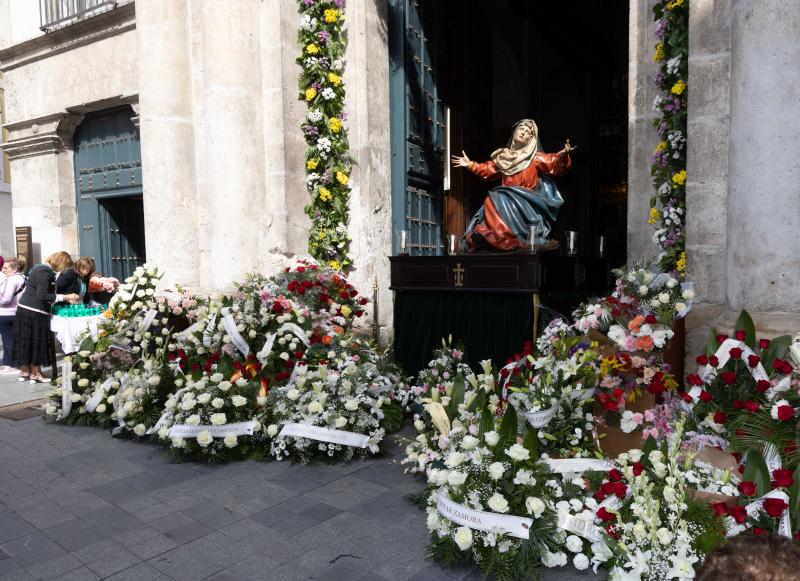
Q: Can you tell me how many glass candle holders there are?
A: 5